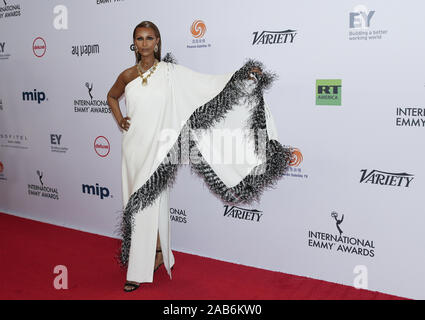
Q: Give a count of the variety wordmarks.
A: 3